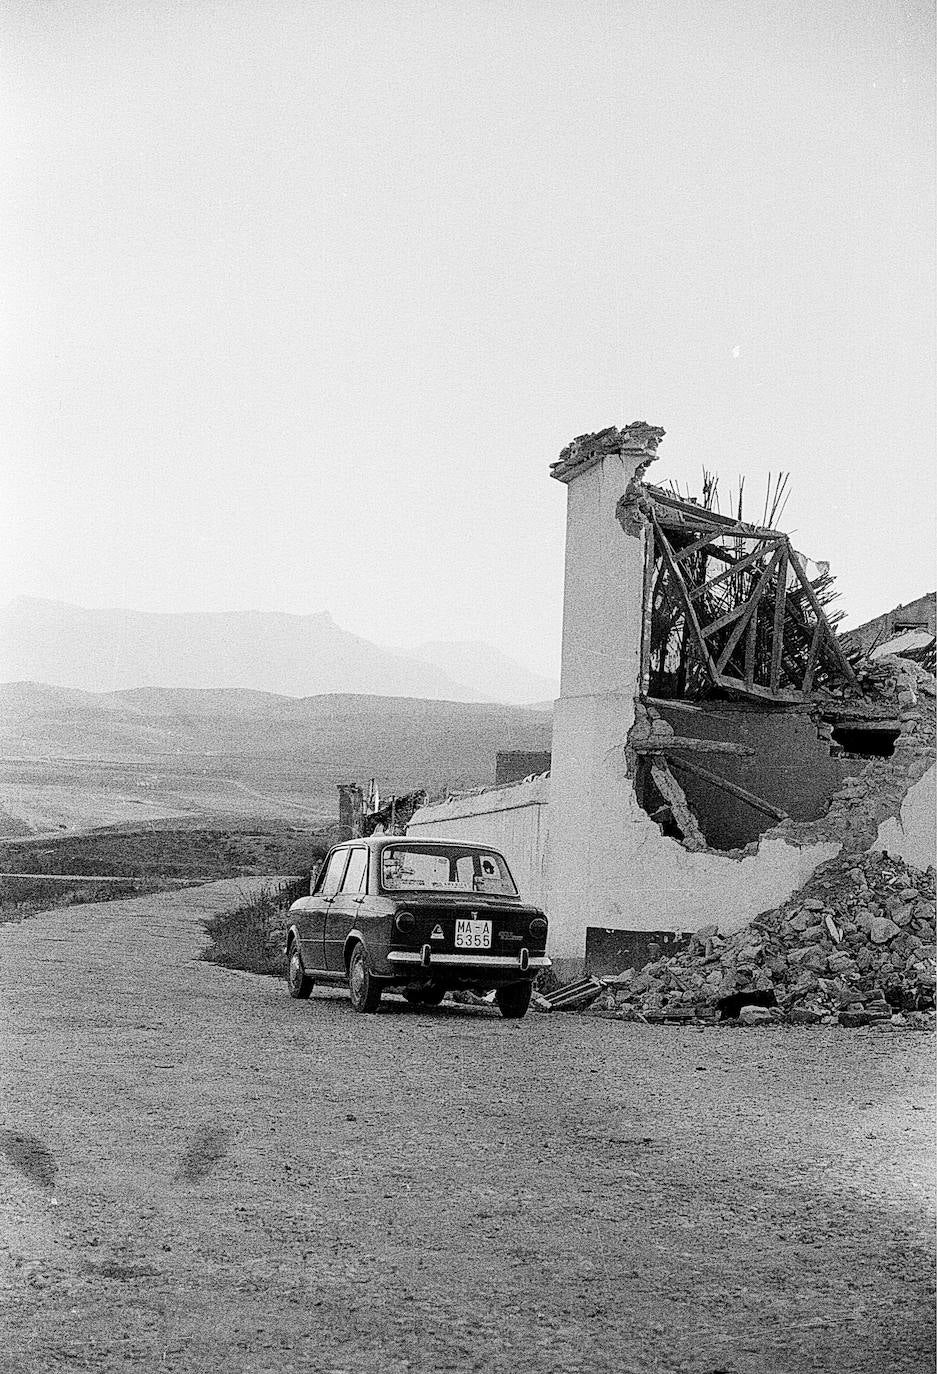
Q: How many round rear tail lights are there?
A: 2